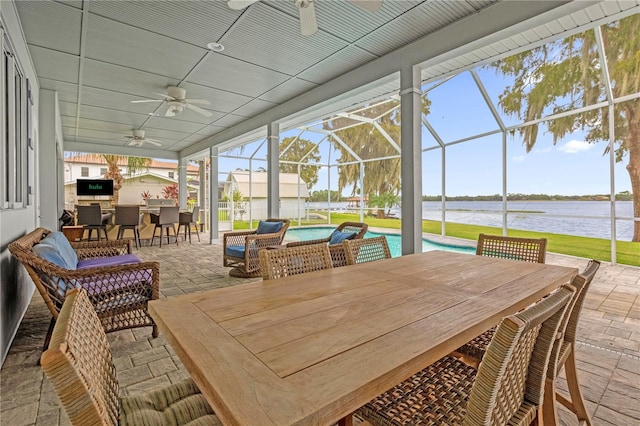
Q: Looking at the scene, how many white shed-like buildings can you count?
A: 1